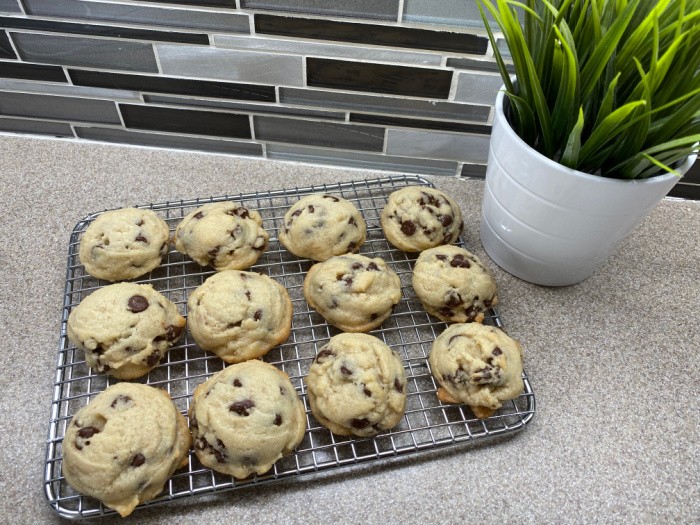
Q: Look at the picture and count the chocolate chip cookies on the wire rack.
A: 12